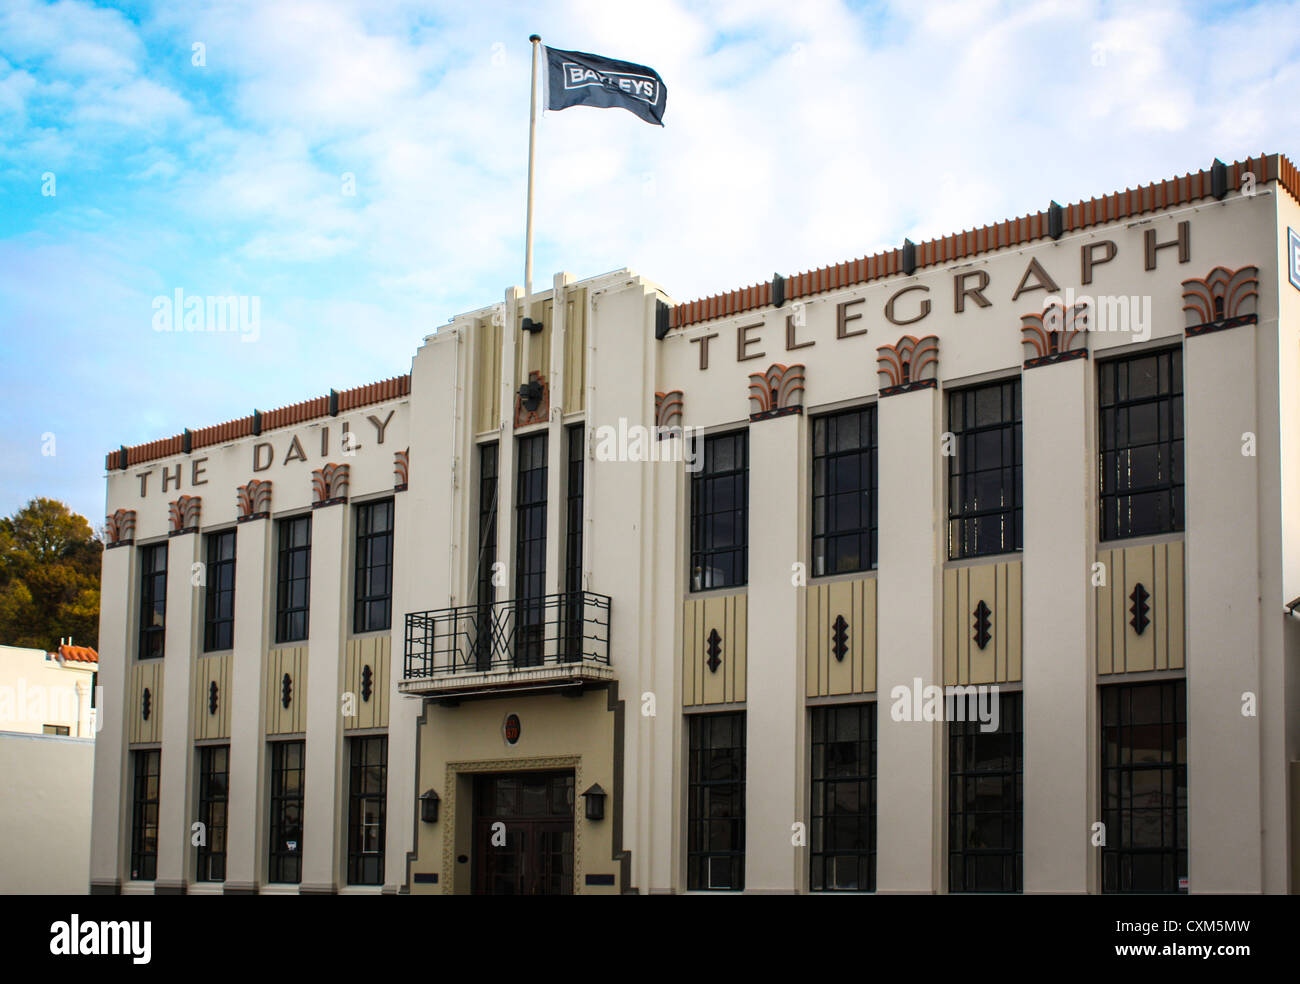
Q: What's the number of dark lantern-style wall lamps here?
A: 2